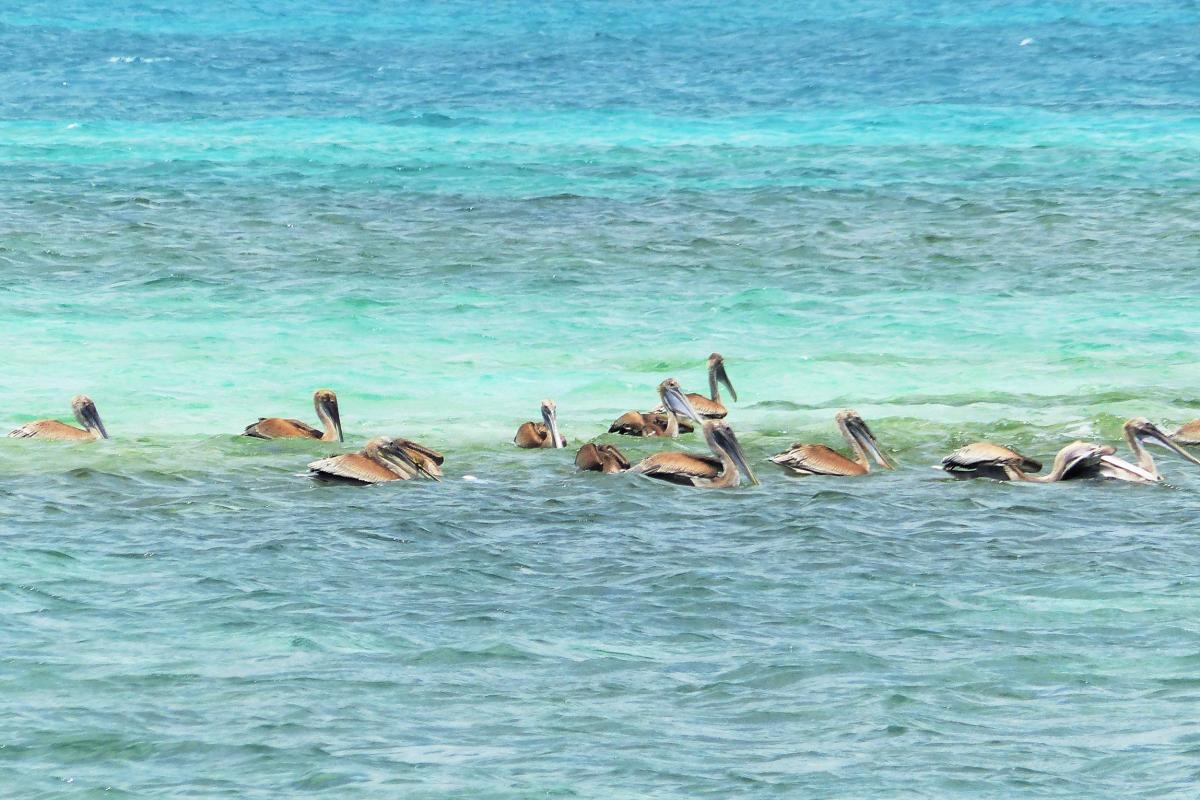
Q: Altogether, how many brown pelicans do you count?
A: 13